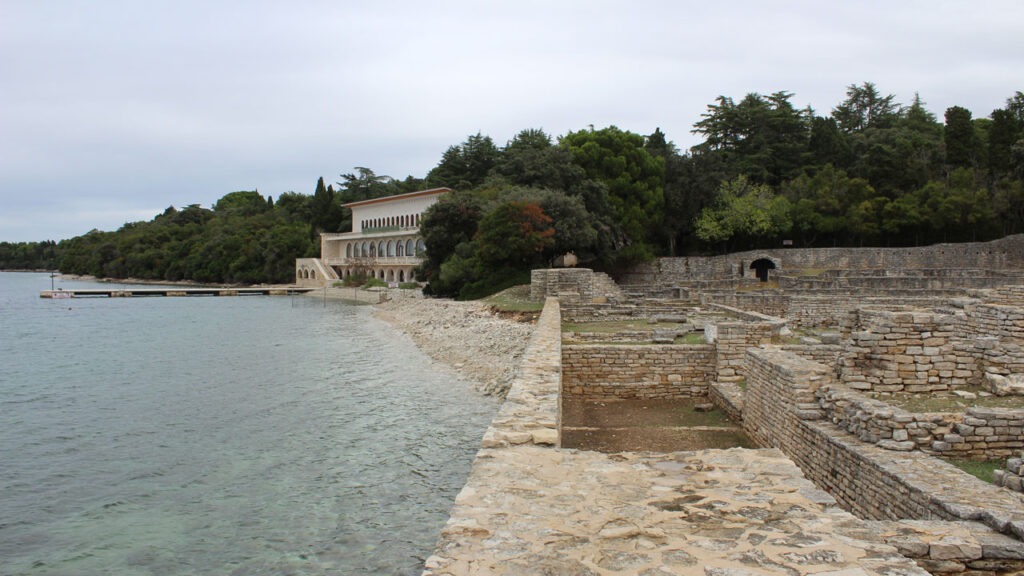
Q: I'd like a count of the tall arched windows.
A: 9